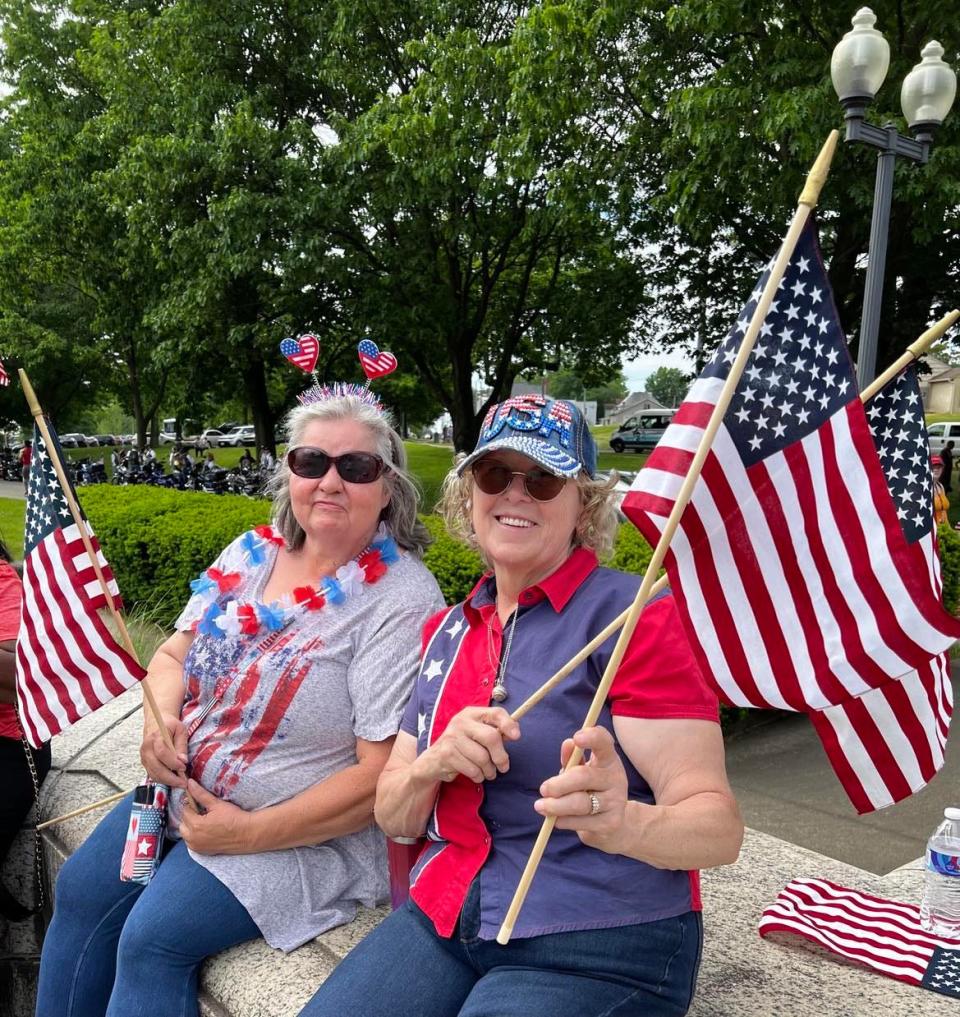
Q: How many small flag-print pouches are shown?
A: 1